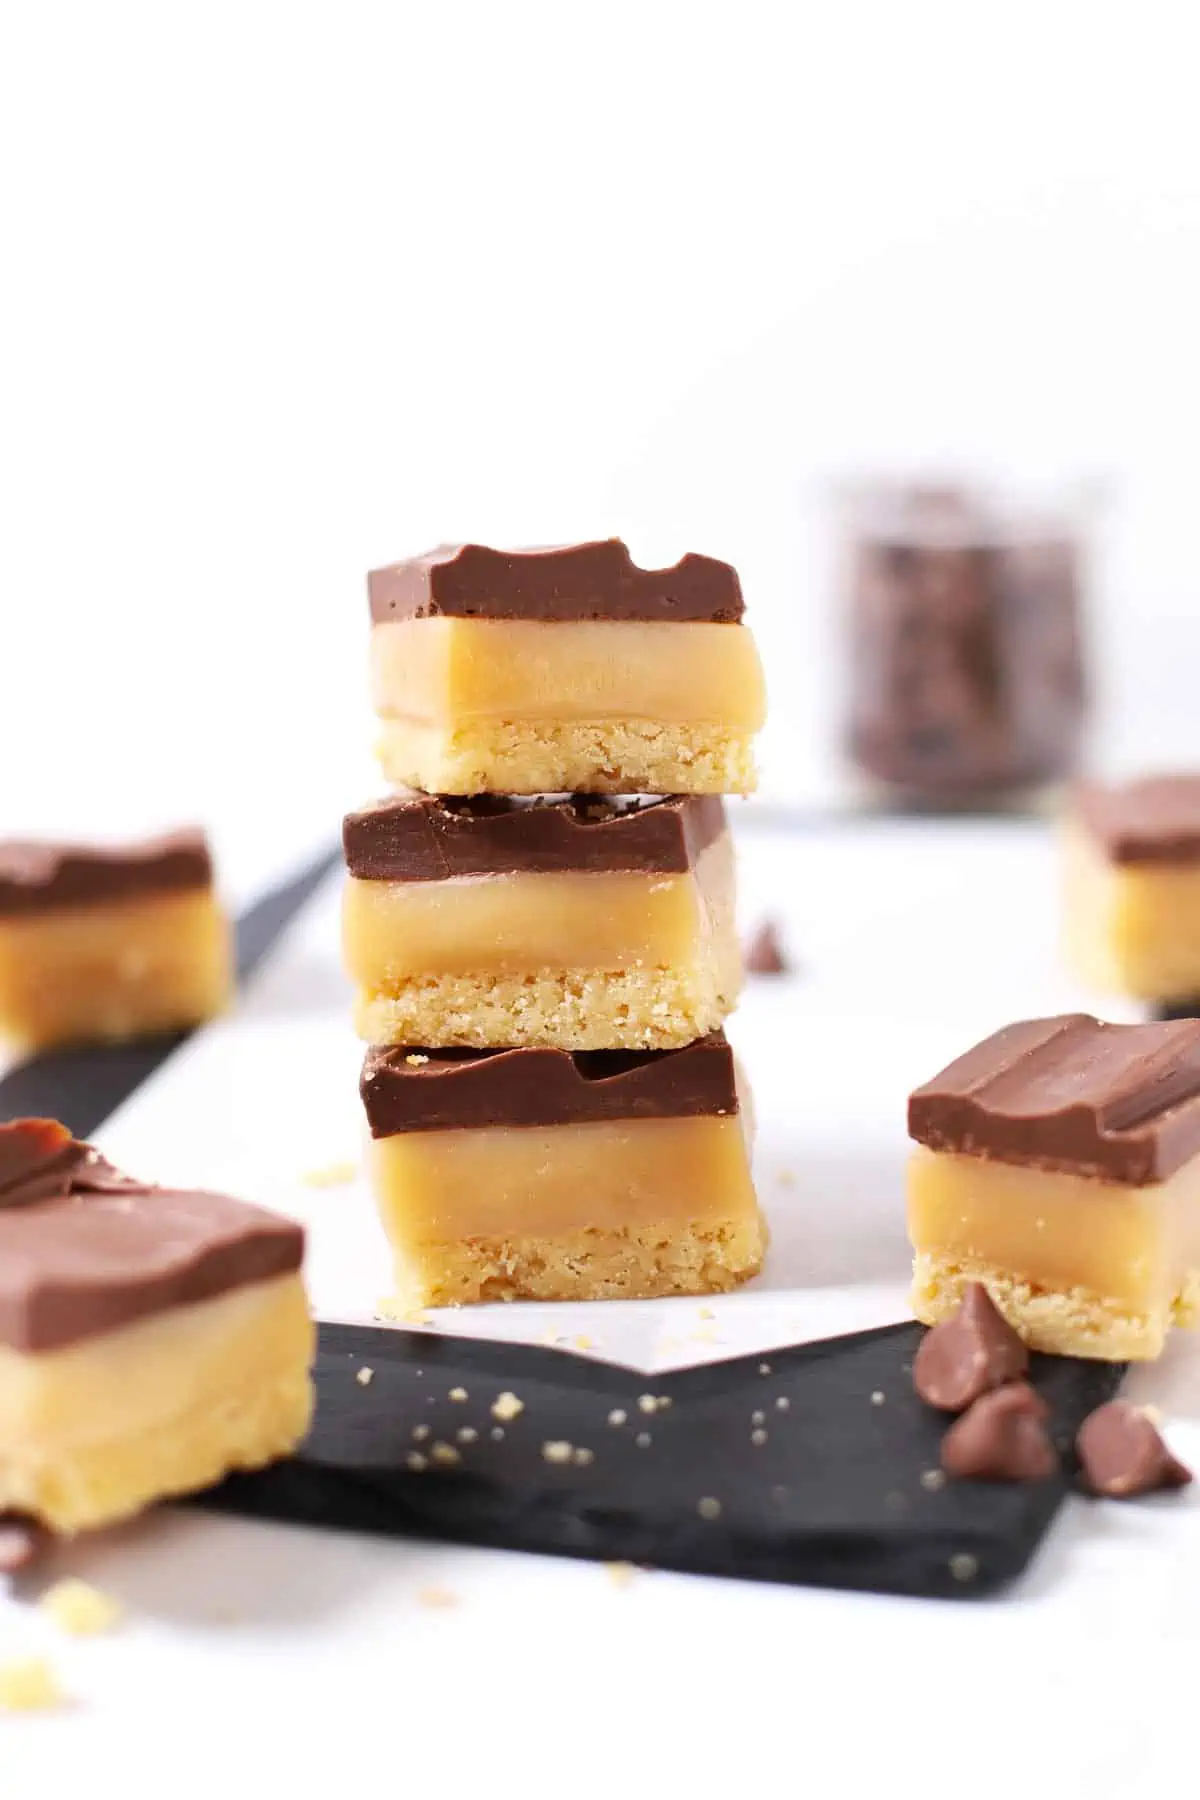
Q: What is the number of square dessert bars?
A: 7